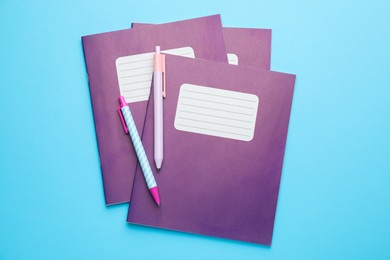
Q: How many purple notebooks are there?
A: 3